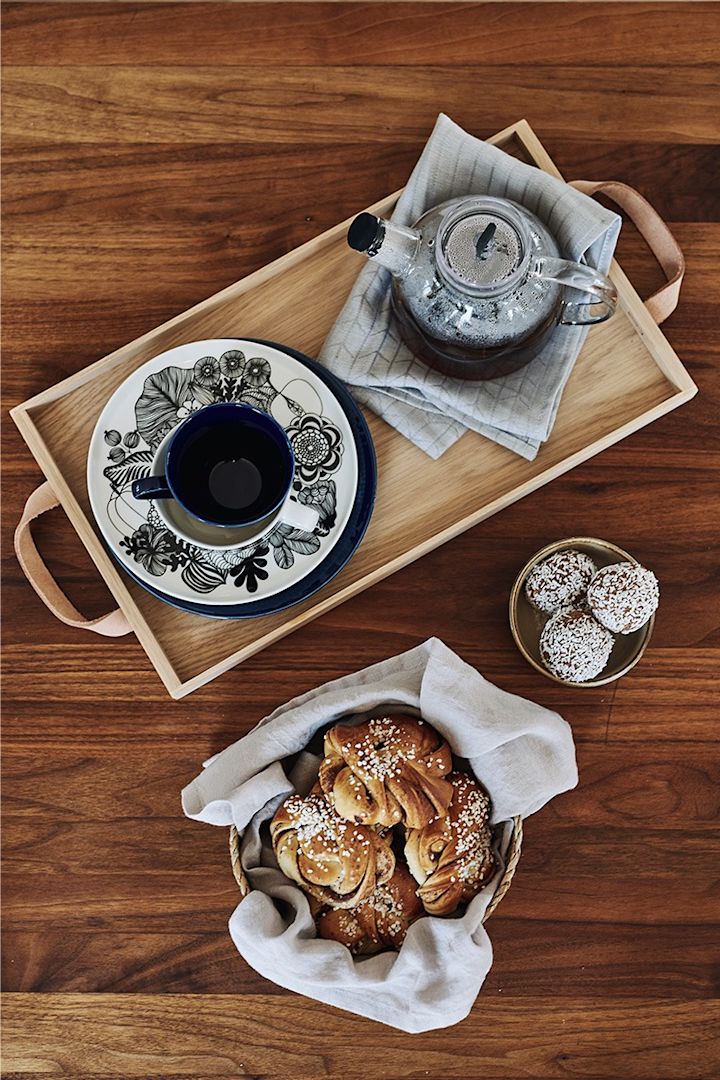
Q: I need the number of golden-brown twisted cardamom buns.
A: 4